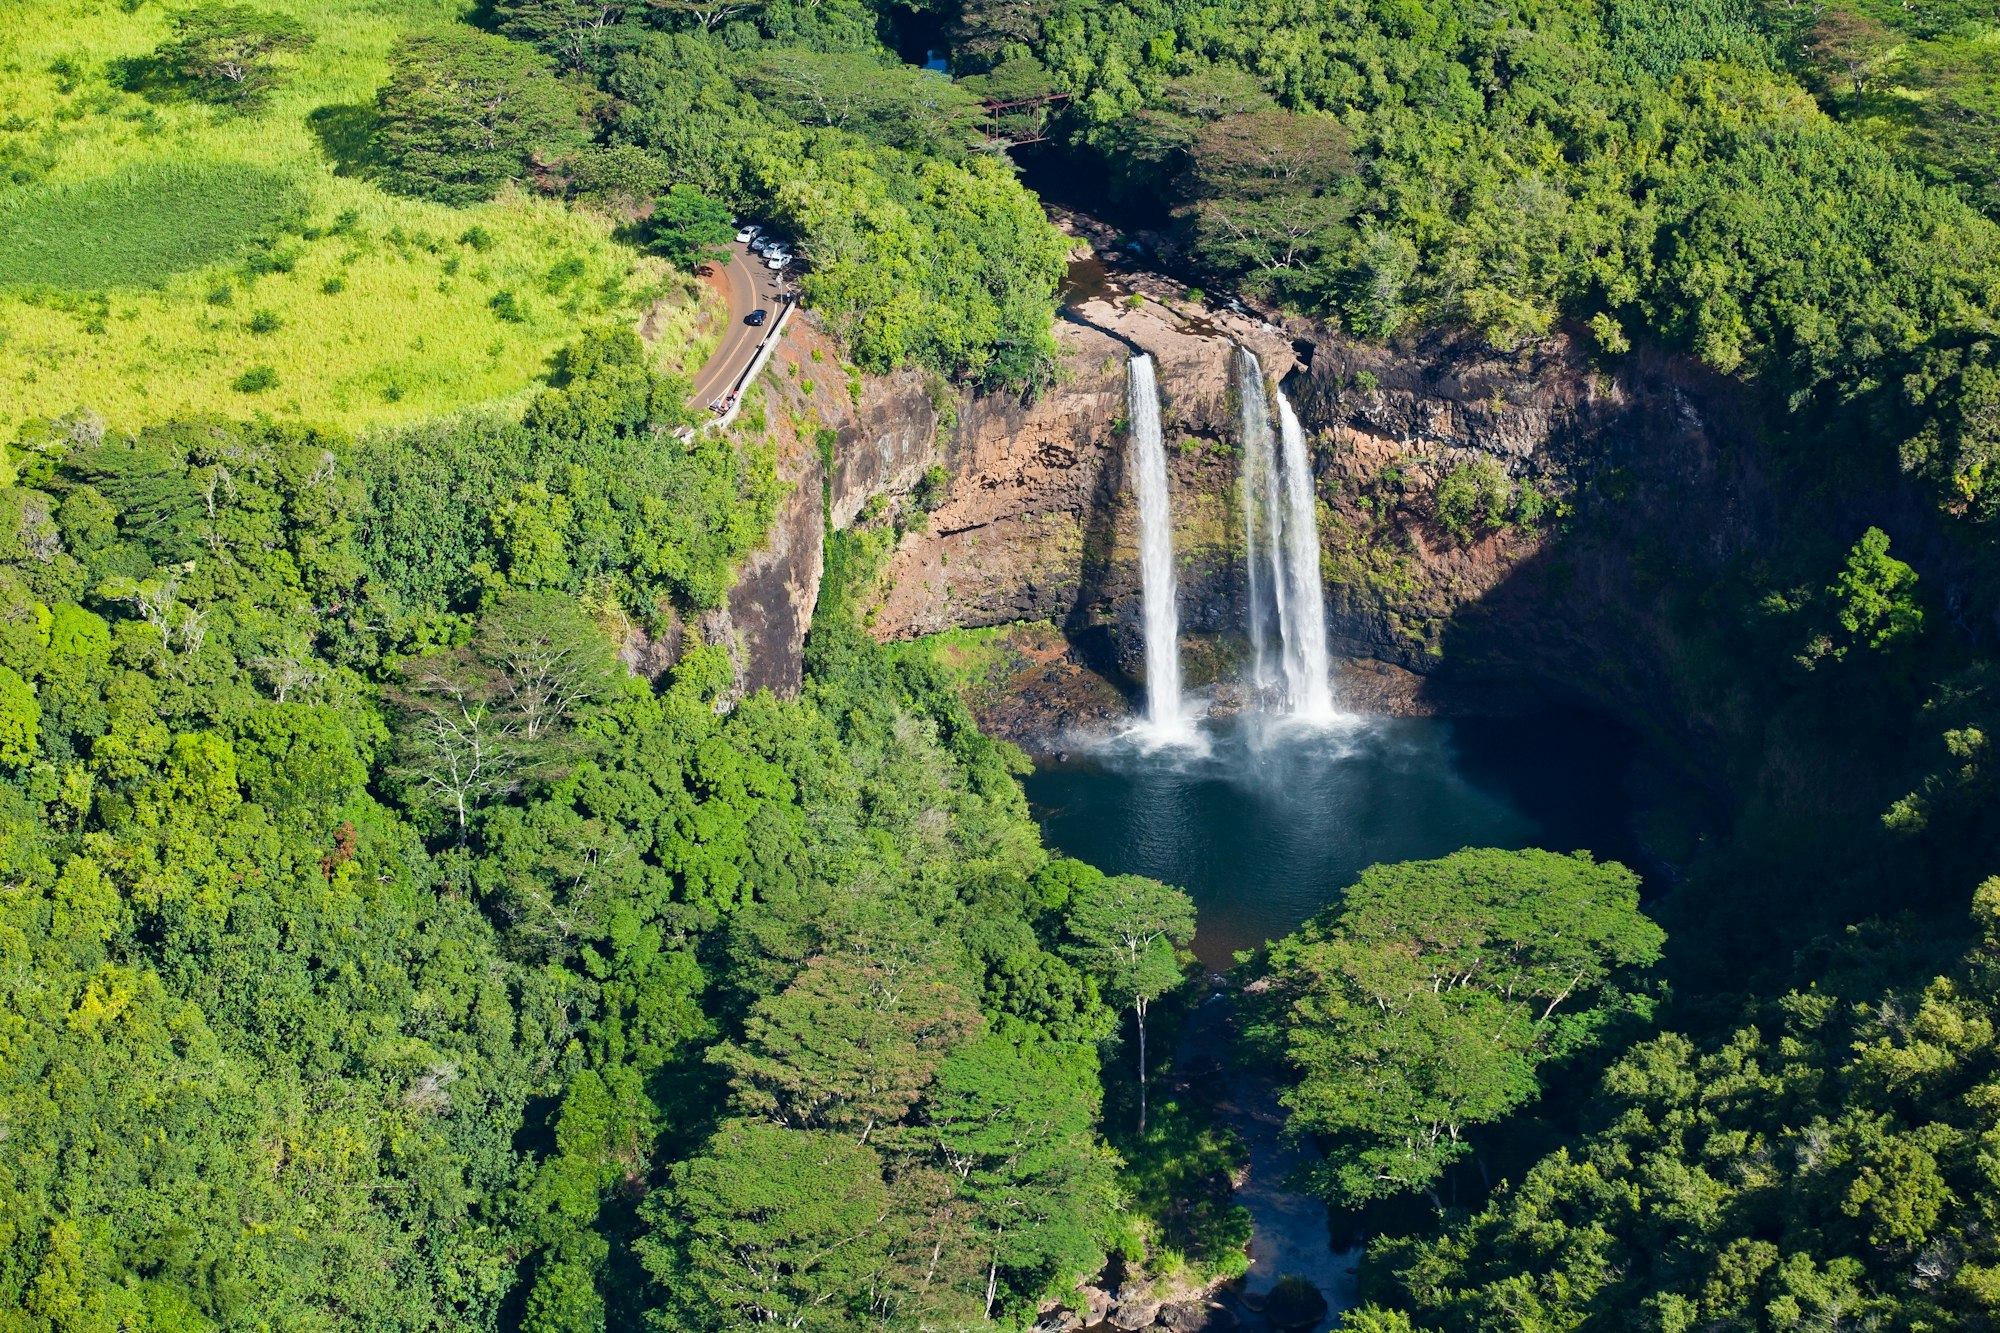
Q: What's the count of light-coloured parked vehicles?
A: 4